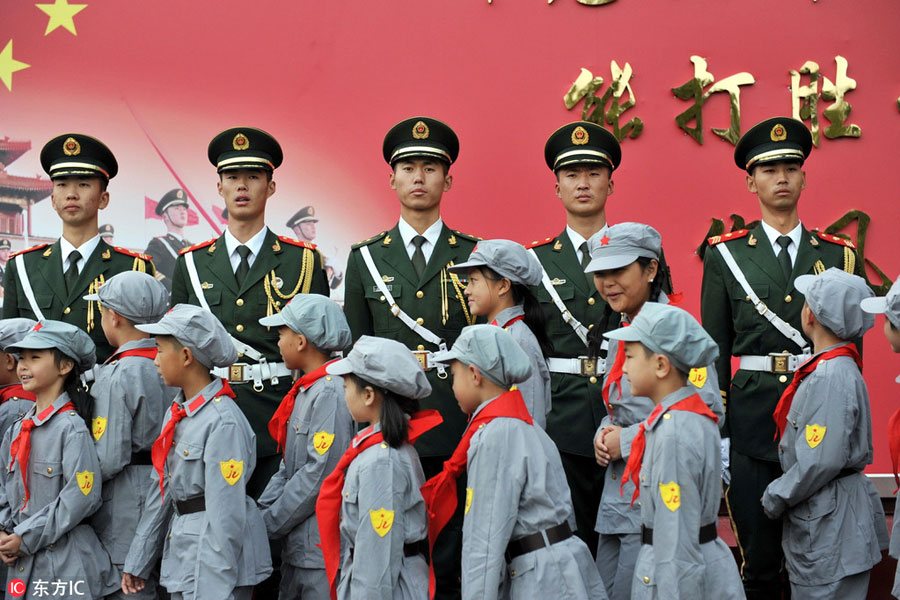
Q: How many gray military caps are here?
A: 12